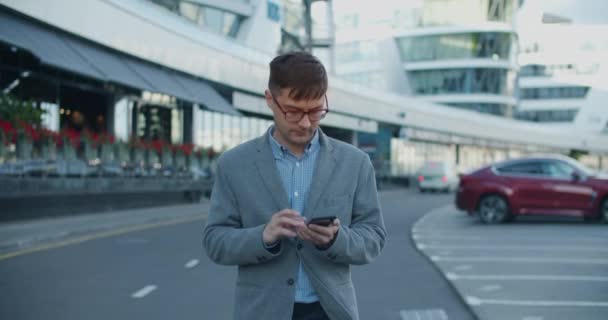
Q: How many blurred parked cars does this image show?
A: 2